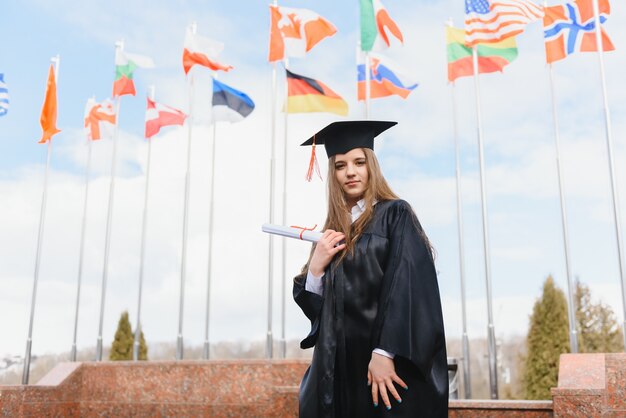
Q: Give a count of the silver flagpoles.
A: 13